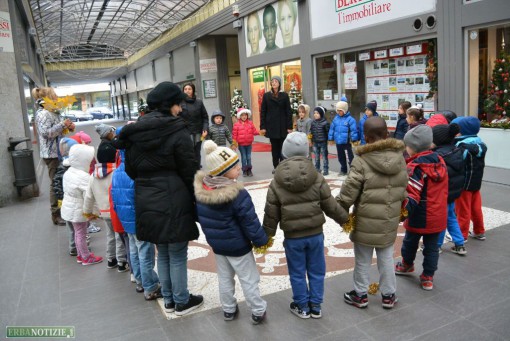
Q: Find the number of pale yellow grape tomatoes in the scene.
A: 0